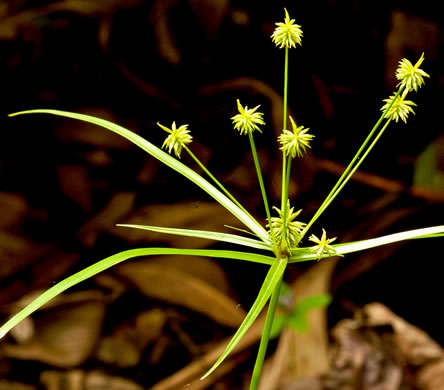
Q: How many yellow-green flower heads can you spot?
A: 8